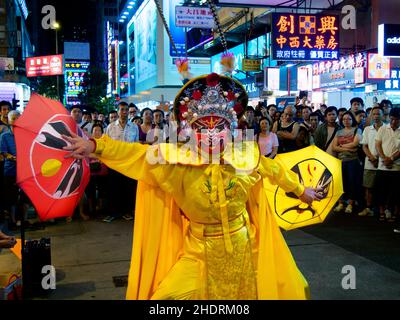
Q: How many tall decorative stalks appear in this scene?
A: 2